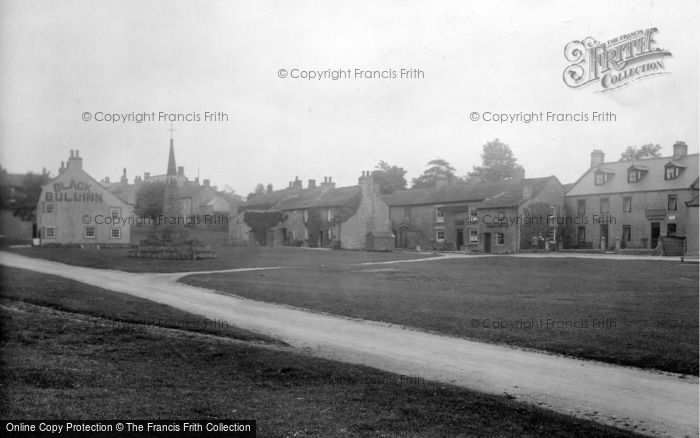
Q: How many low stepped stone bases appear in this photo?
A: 1